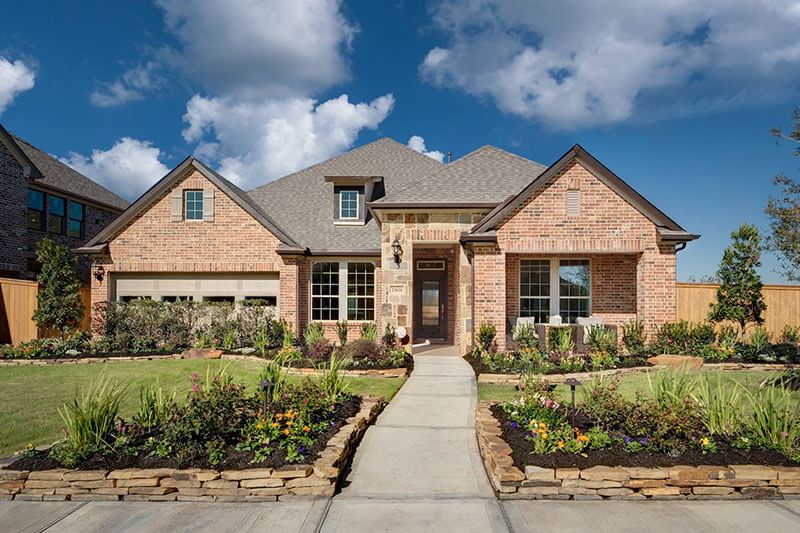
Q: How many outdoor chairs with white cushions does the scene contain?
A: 2